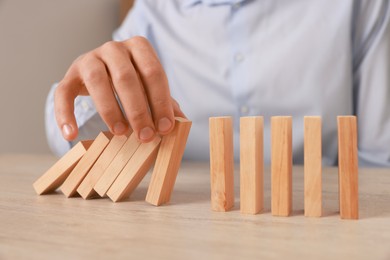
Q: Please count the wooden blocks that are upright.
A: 5